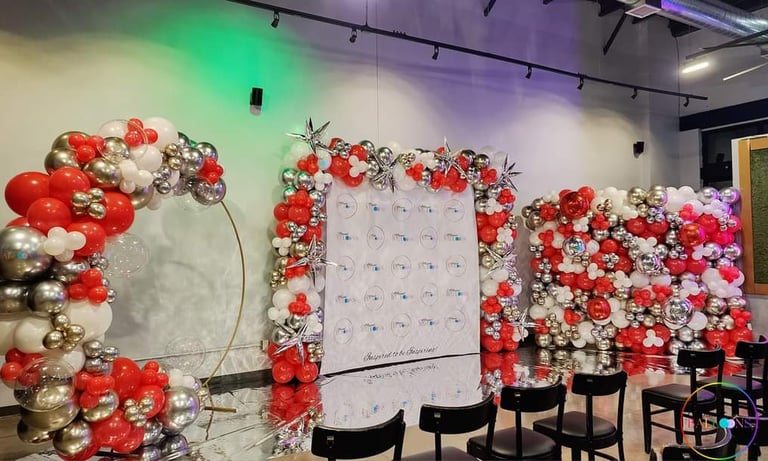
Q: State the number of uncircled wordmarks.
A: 12